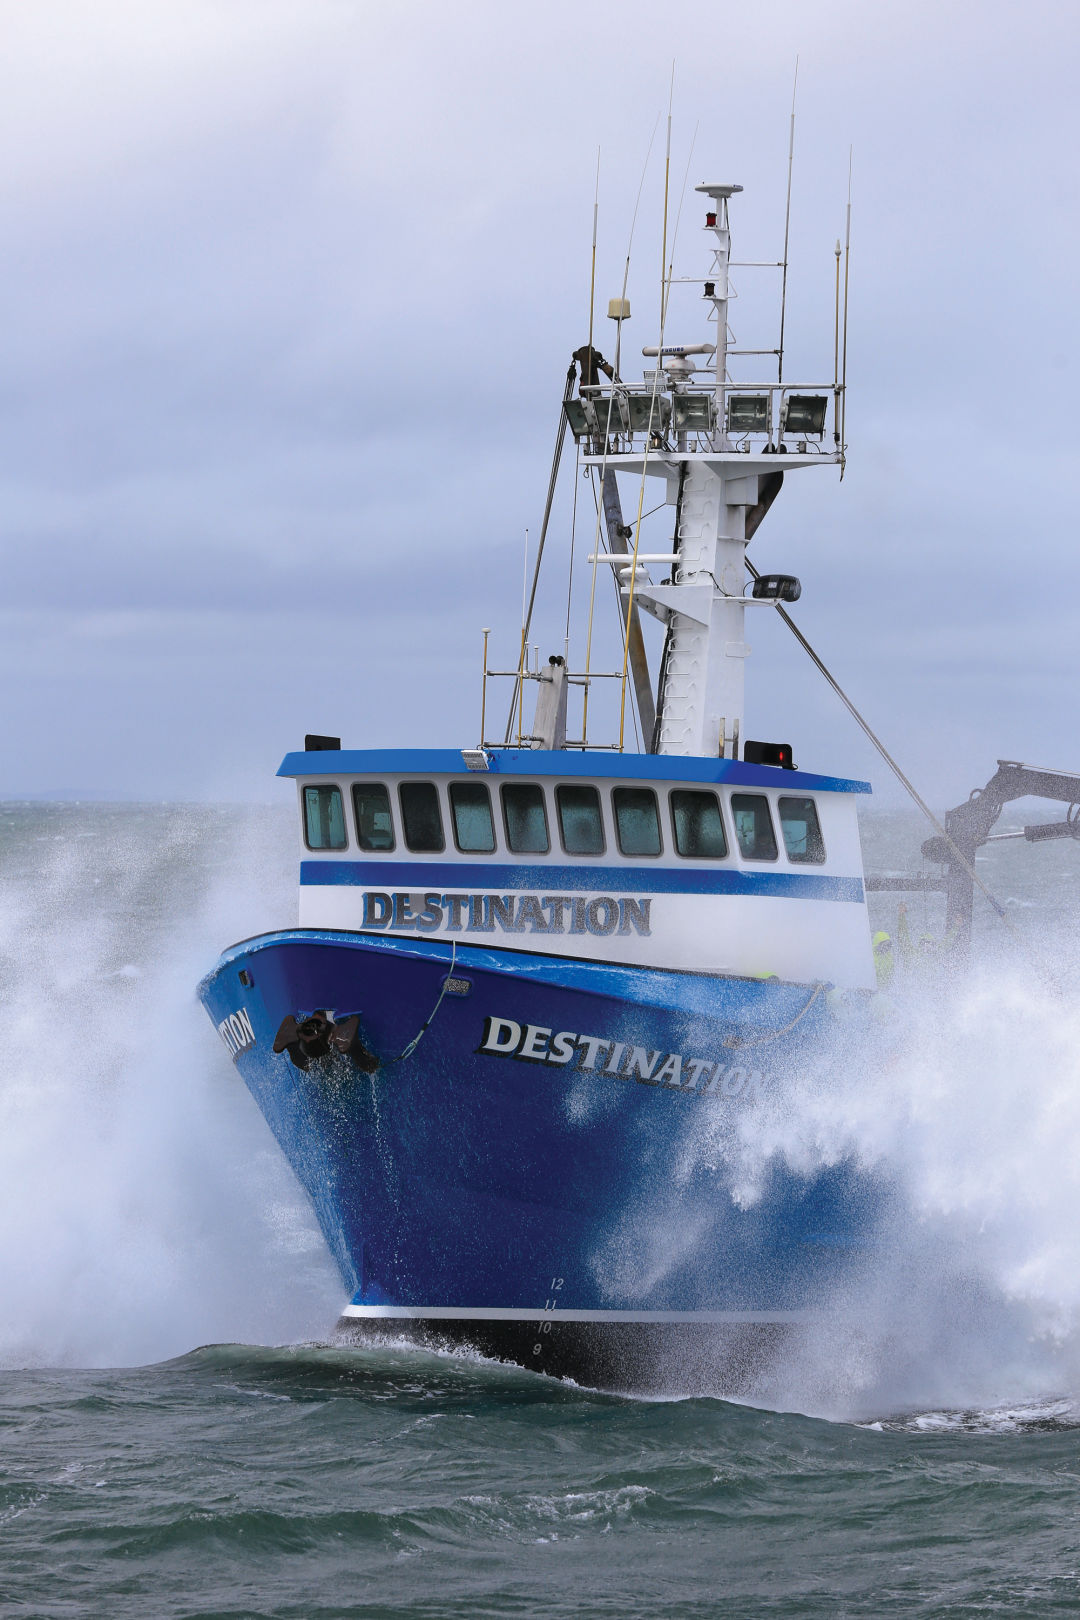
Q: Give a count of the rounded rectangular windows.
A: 10